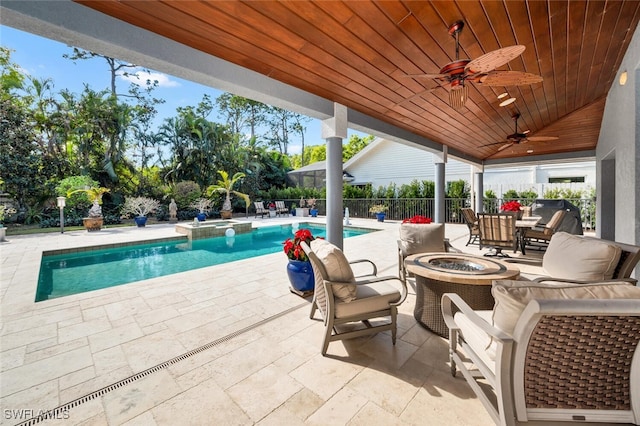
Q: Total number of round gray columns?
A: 3